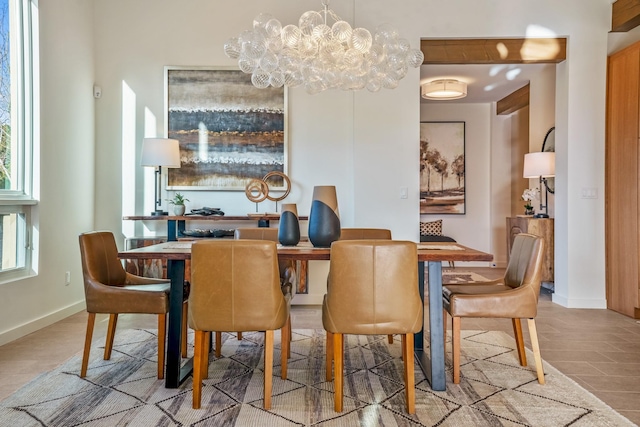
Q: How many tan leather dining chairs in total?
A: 6